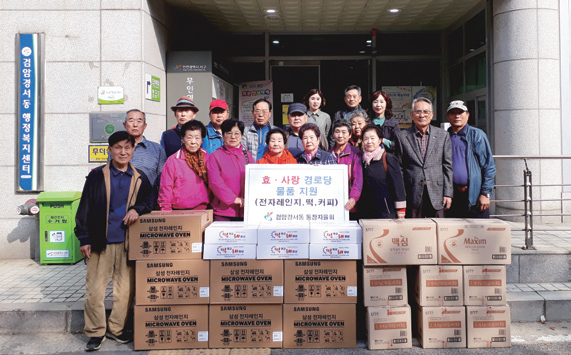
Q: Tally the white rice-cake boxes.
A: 6